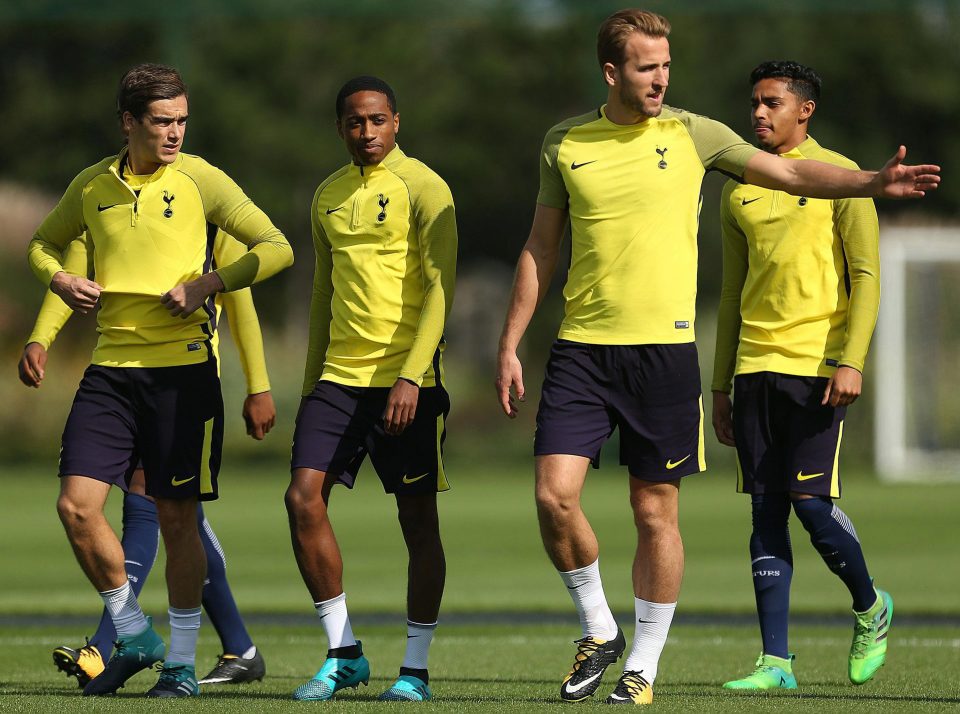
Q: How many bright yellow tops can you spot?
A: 5